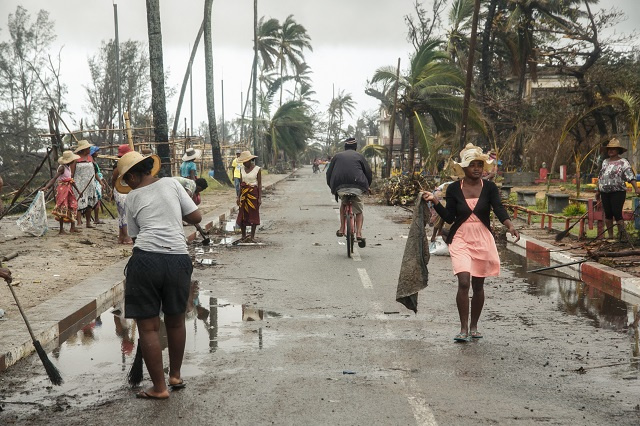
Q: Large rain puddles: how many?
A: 2